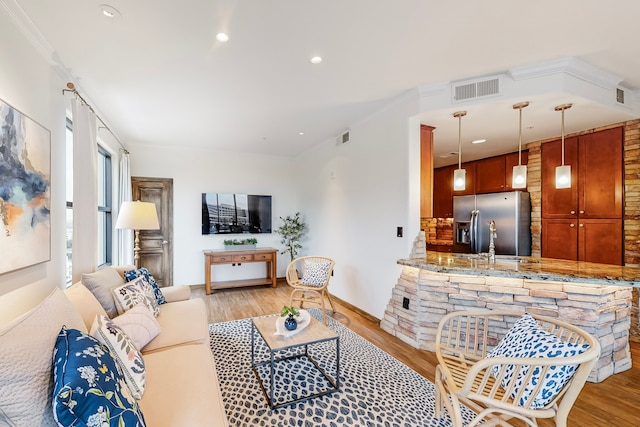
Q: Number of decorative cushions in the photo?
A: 9